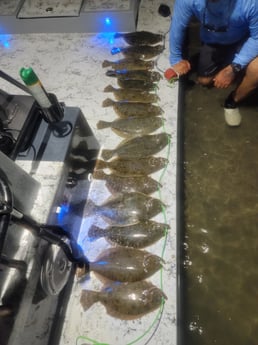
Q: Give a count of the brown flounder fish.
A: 15